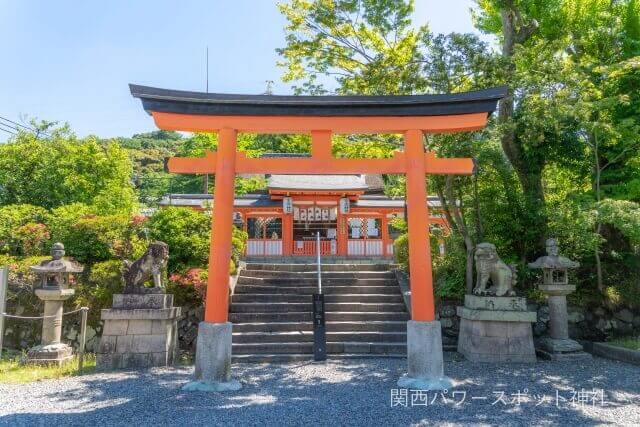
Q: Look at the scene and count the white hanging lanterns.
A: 2